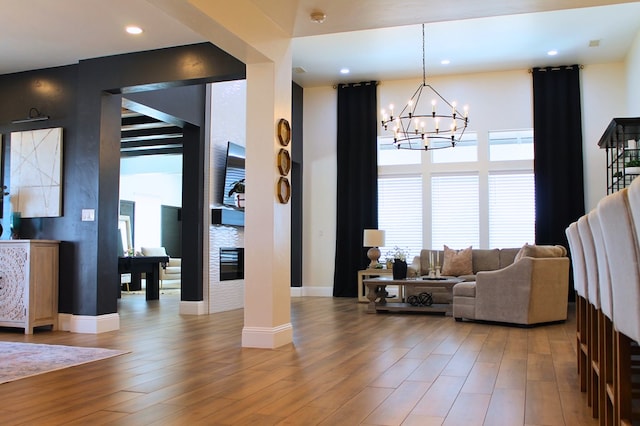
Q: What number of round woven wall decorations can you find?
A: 3